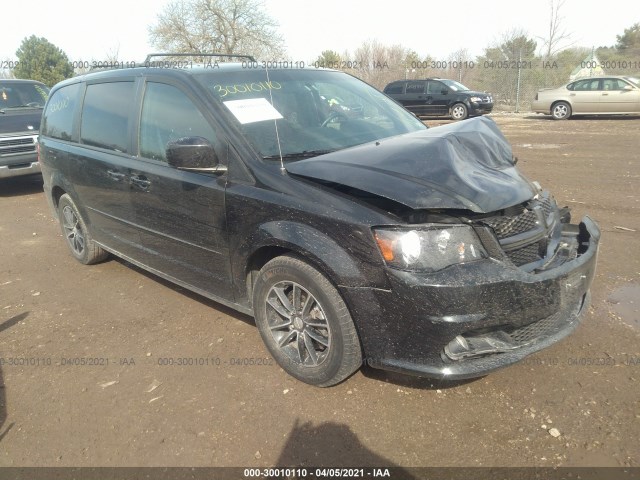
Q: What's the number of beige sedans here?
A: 1